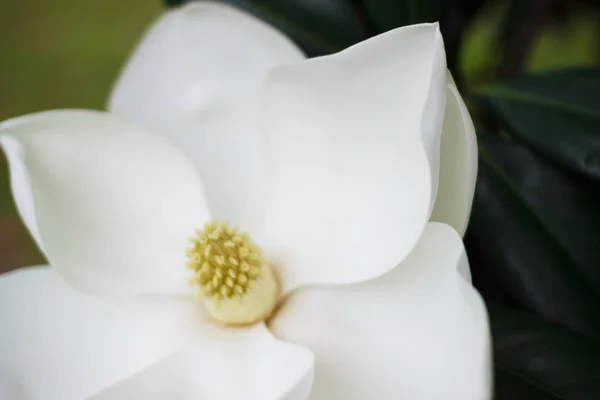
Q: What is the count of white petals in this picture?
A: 7